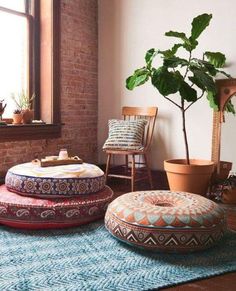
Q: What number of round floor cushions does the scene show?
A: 3